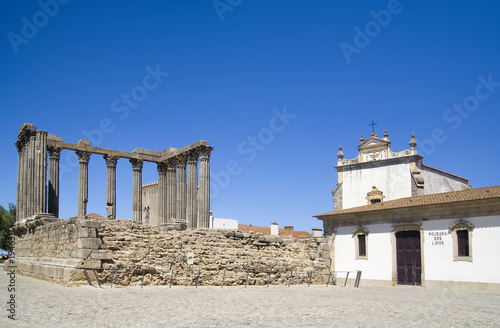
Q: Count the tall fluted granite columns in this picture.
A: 14